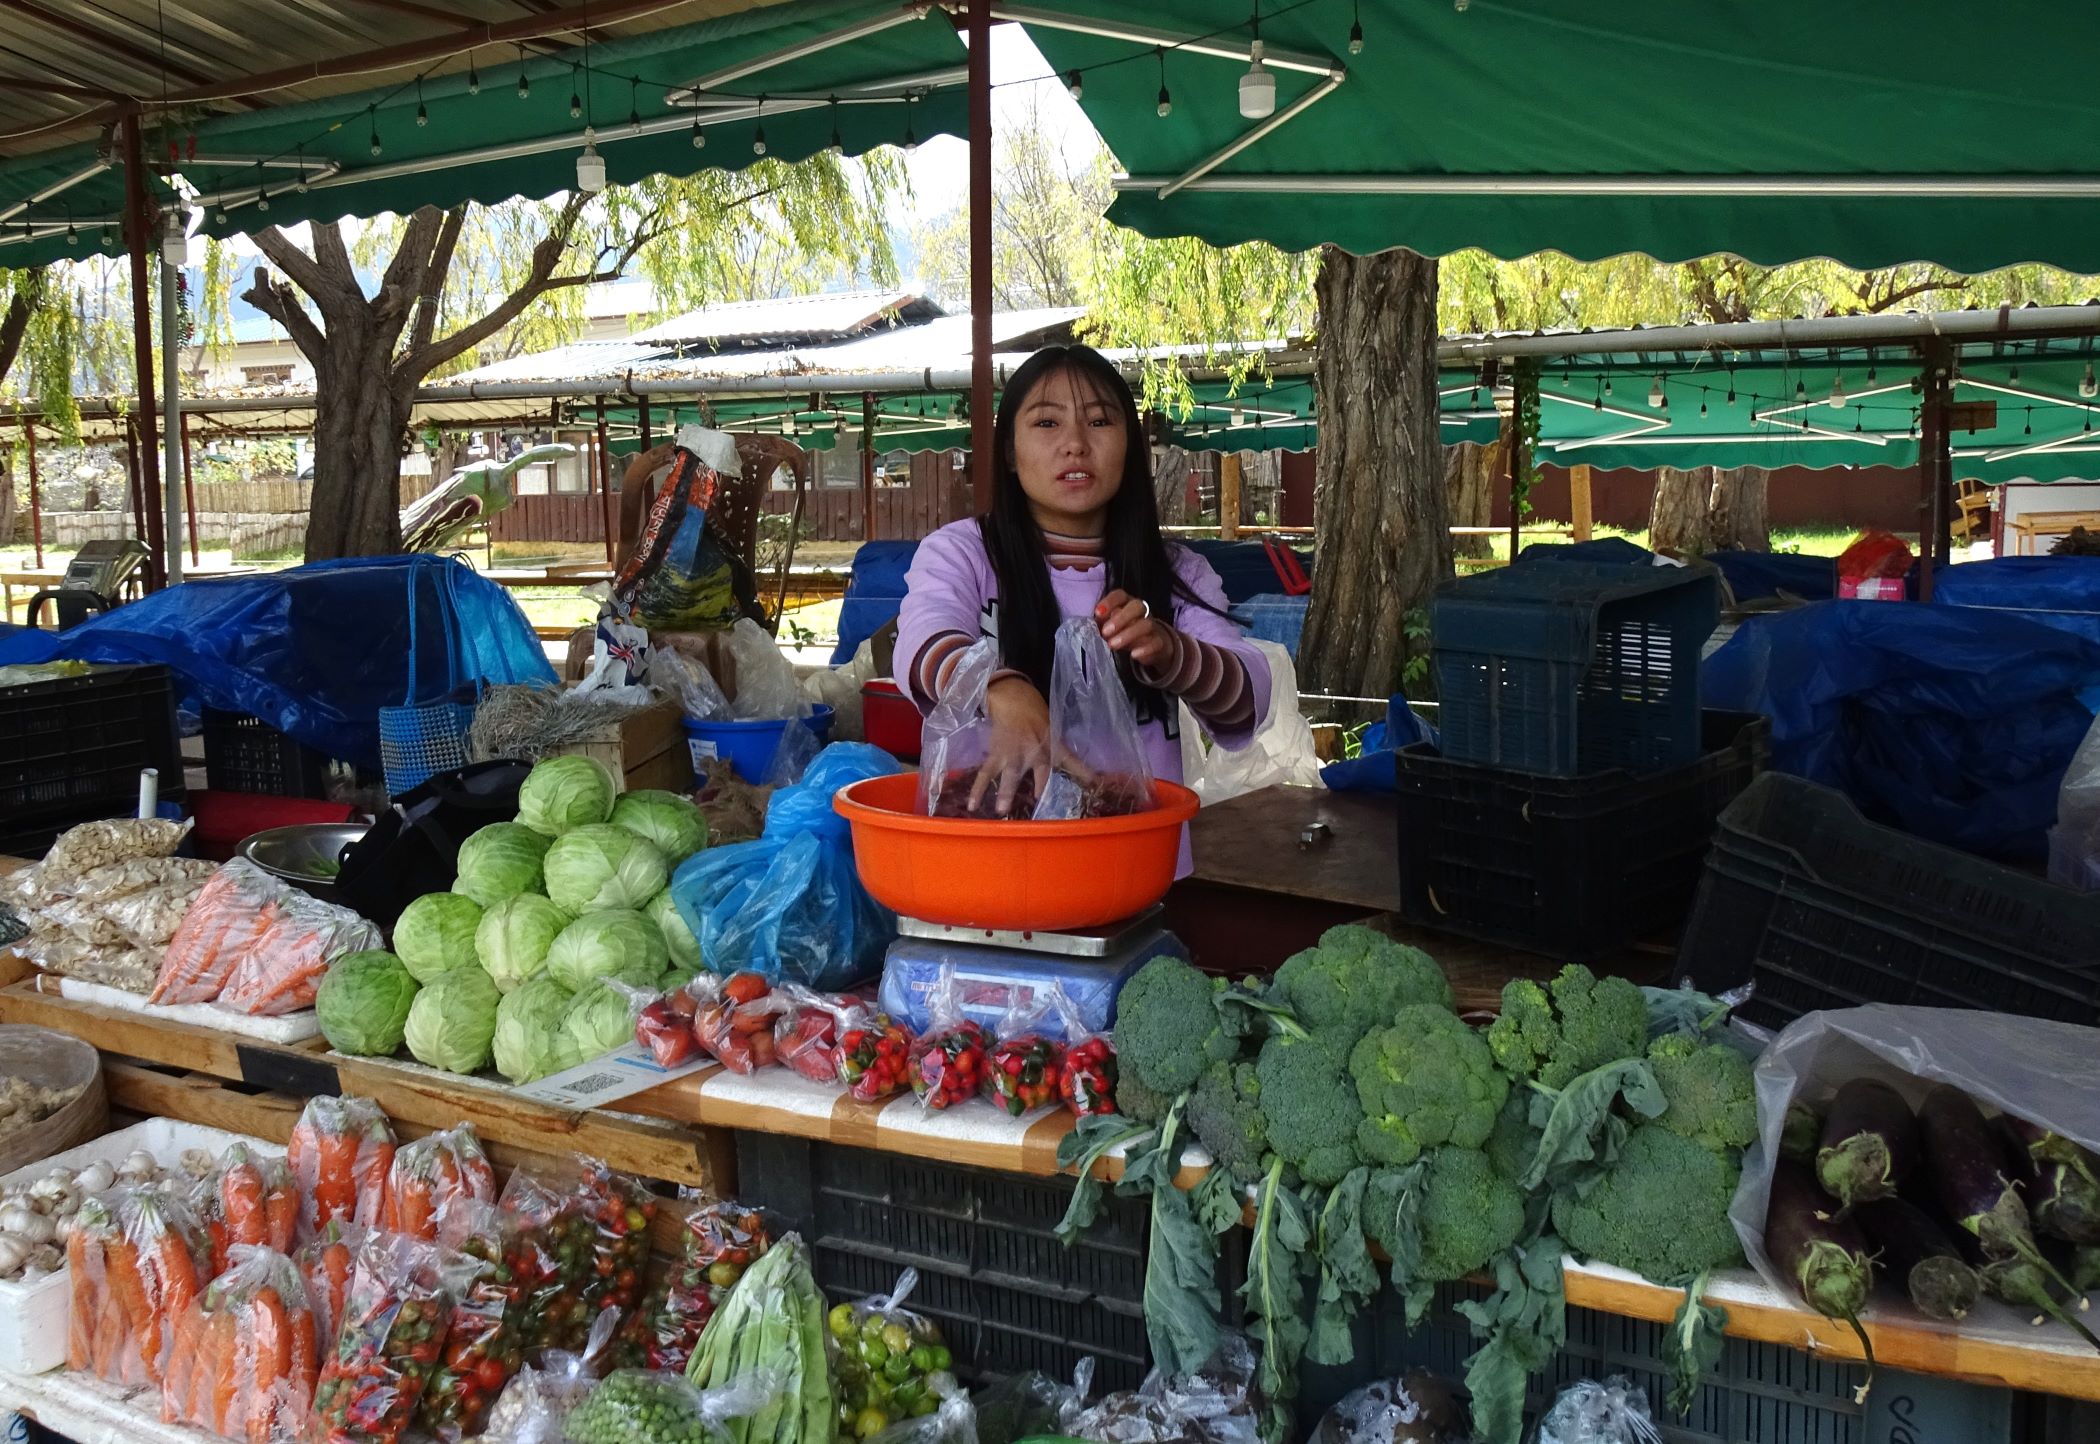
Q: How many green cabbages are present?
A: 13